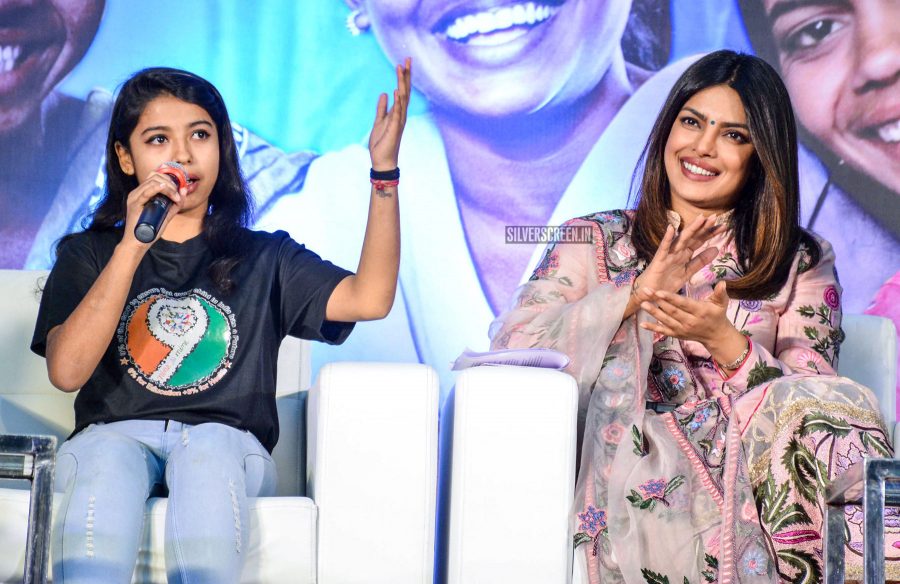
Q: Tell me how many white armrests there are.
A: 2